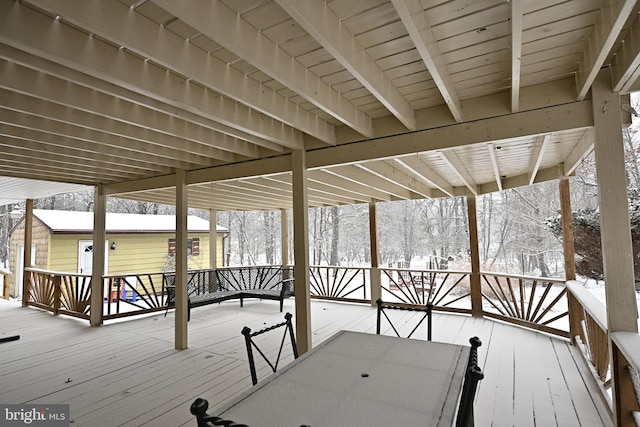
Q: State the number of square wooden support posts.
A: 10